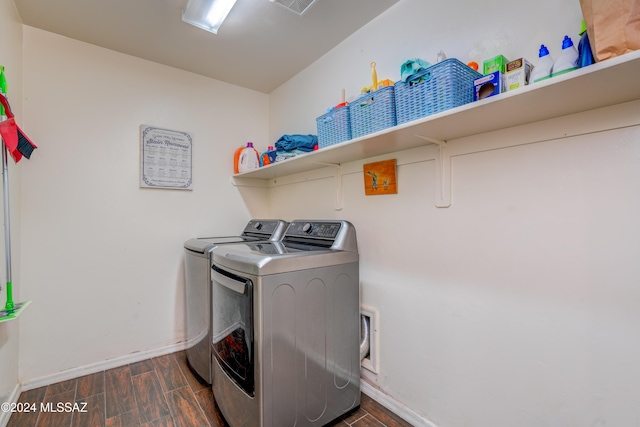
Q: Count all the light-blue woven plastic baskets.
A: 3